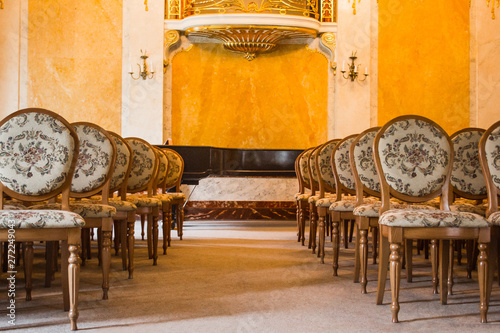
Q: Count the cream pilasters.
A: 4